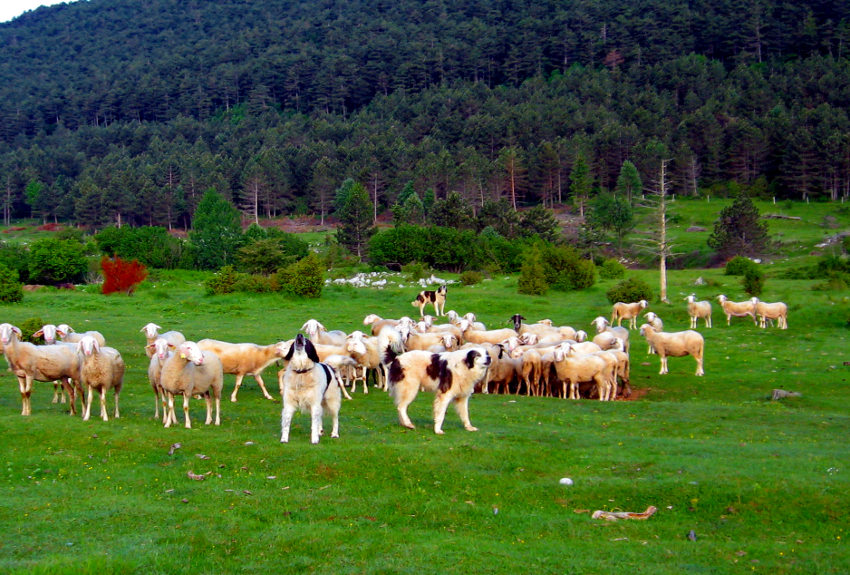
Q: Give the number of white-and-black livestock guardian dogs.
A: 3